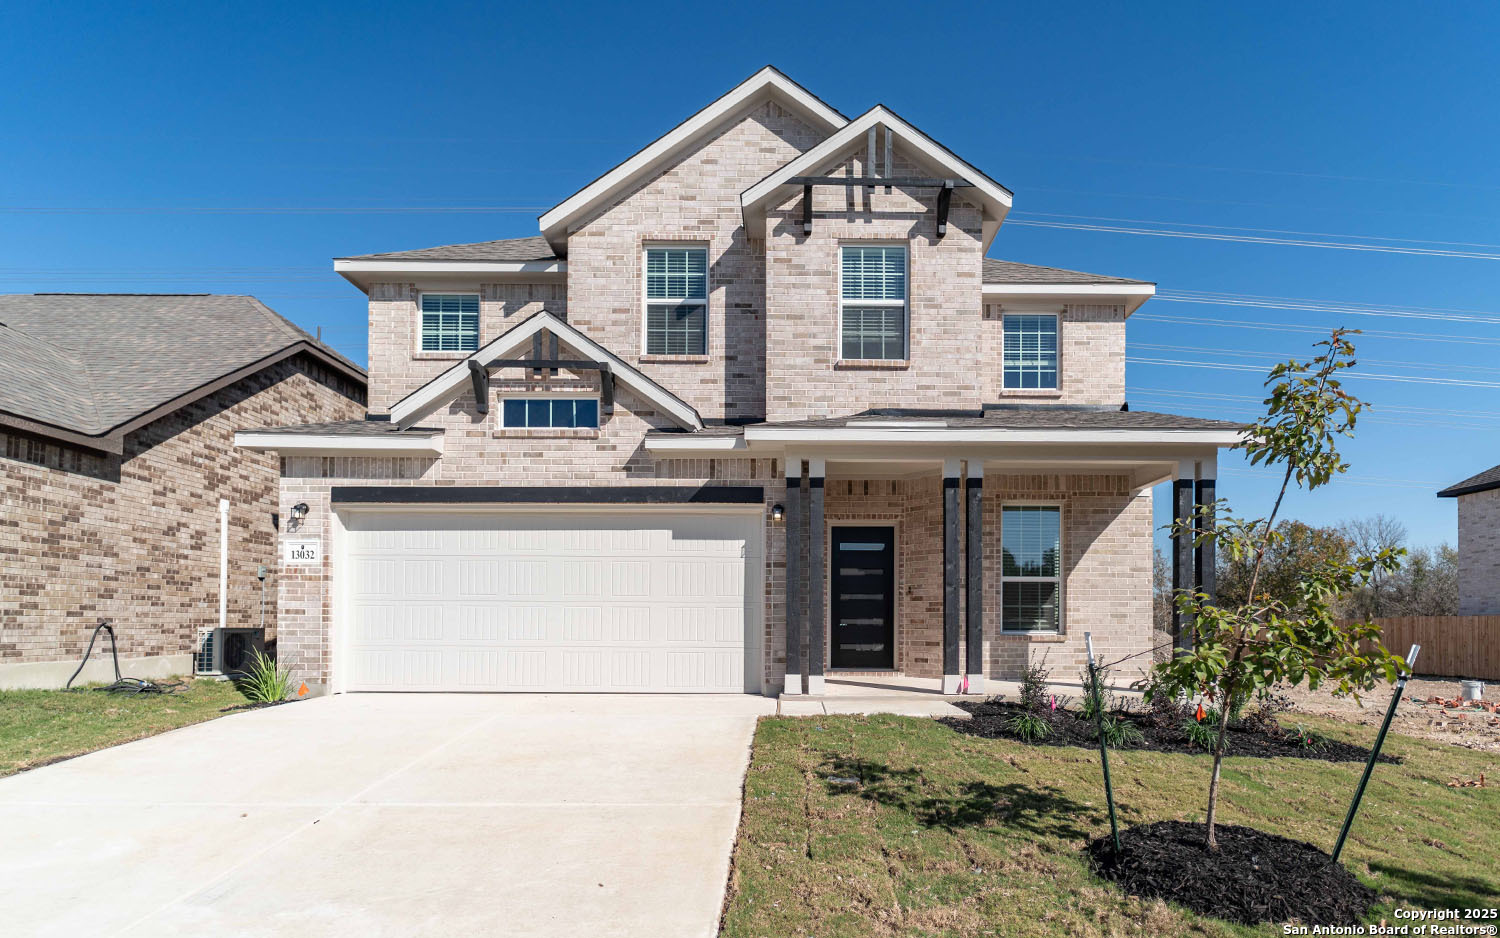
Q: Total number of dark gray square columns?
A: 6